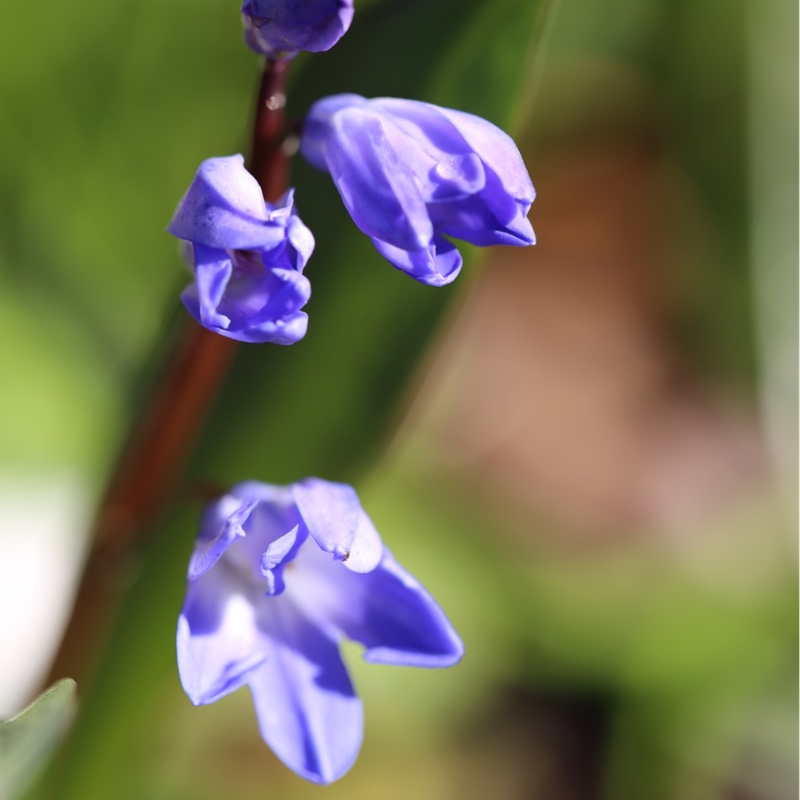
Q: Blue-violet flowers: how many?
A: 4